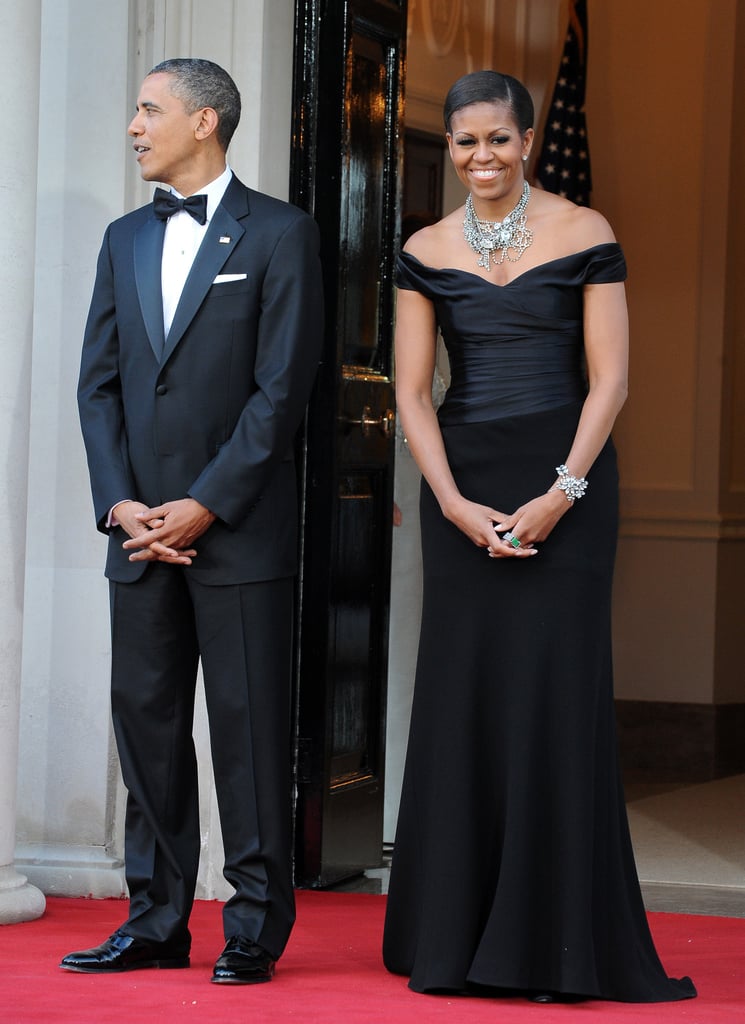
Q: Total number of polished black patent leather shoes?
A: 2